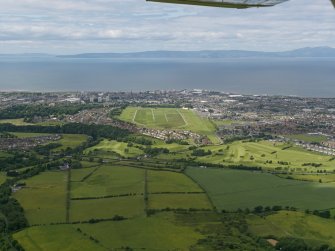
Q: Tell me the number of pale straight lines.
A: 4